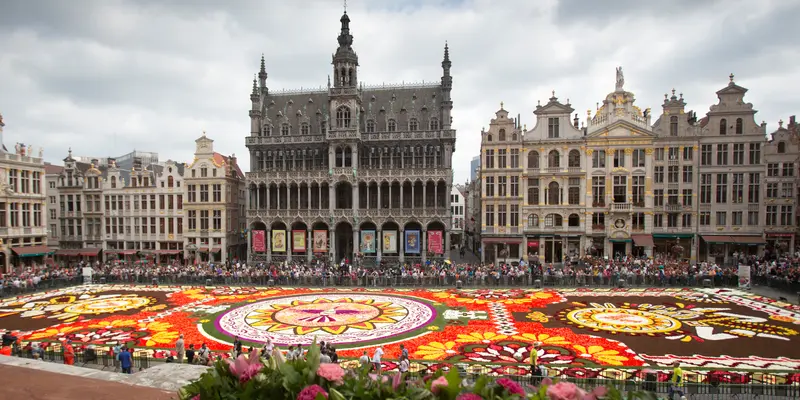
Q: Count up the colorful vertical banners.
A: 8